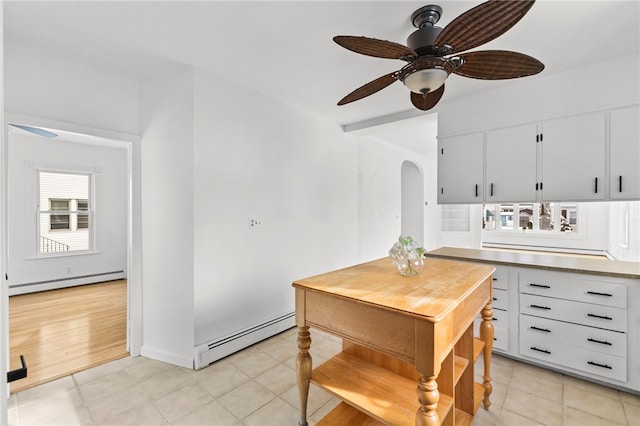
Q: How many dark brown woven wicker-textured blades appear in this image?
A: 5